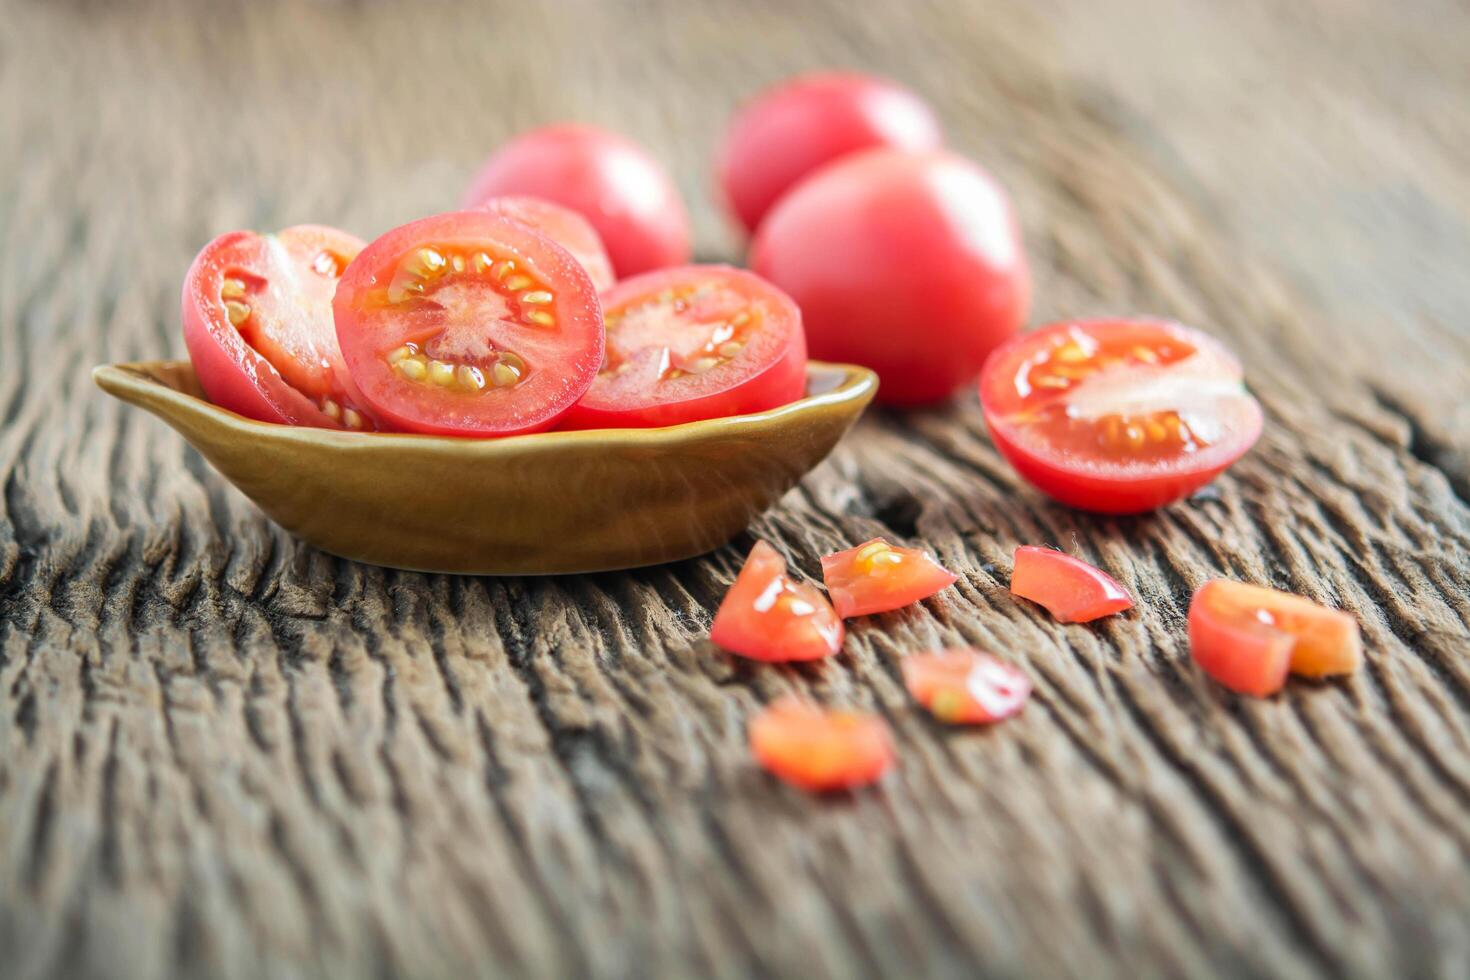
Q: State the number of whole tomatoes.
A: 3